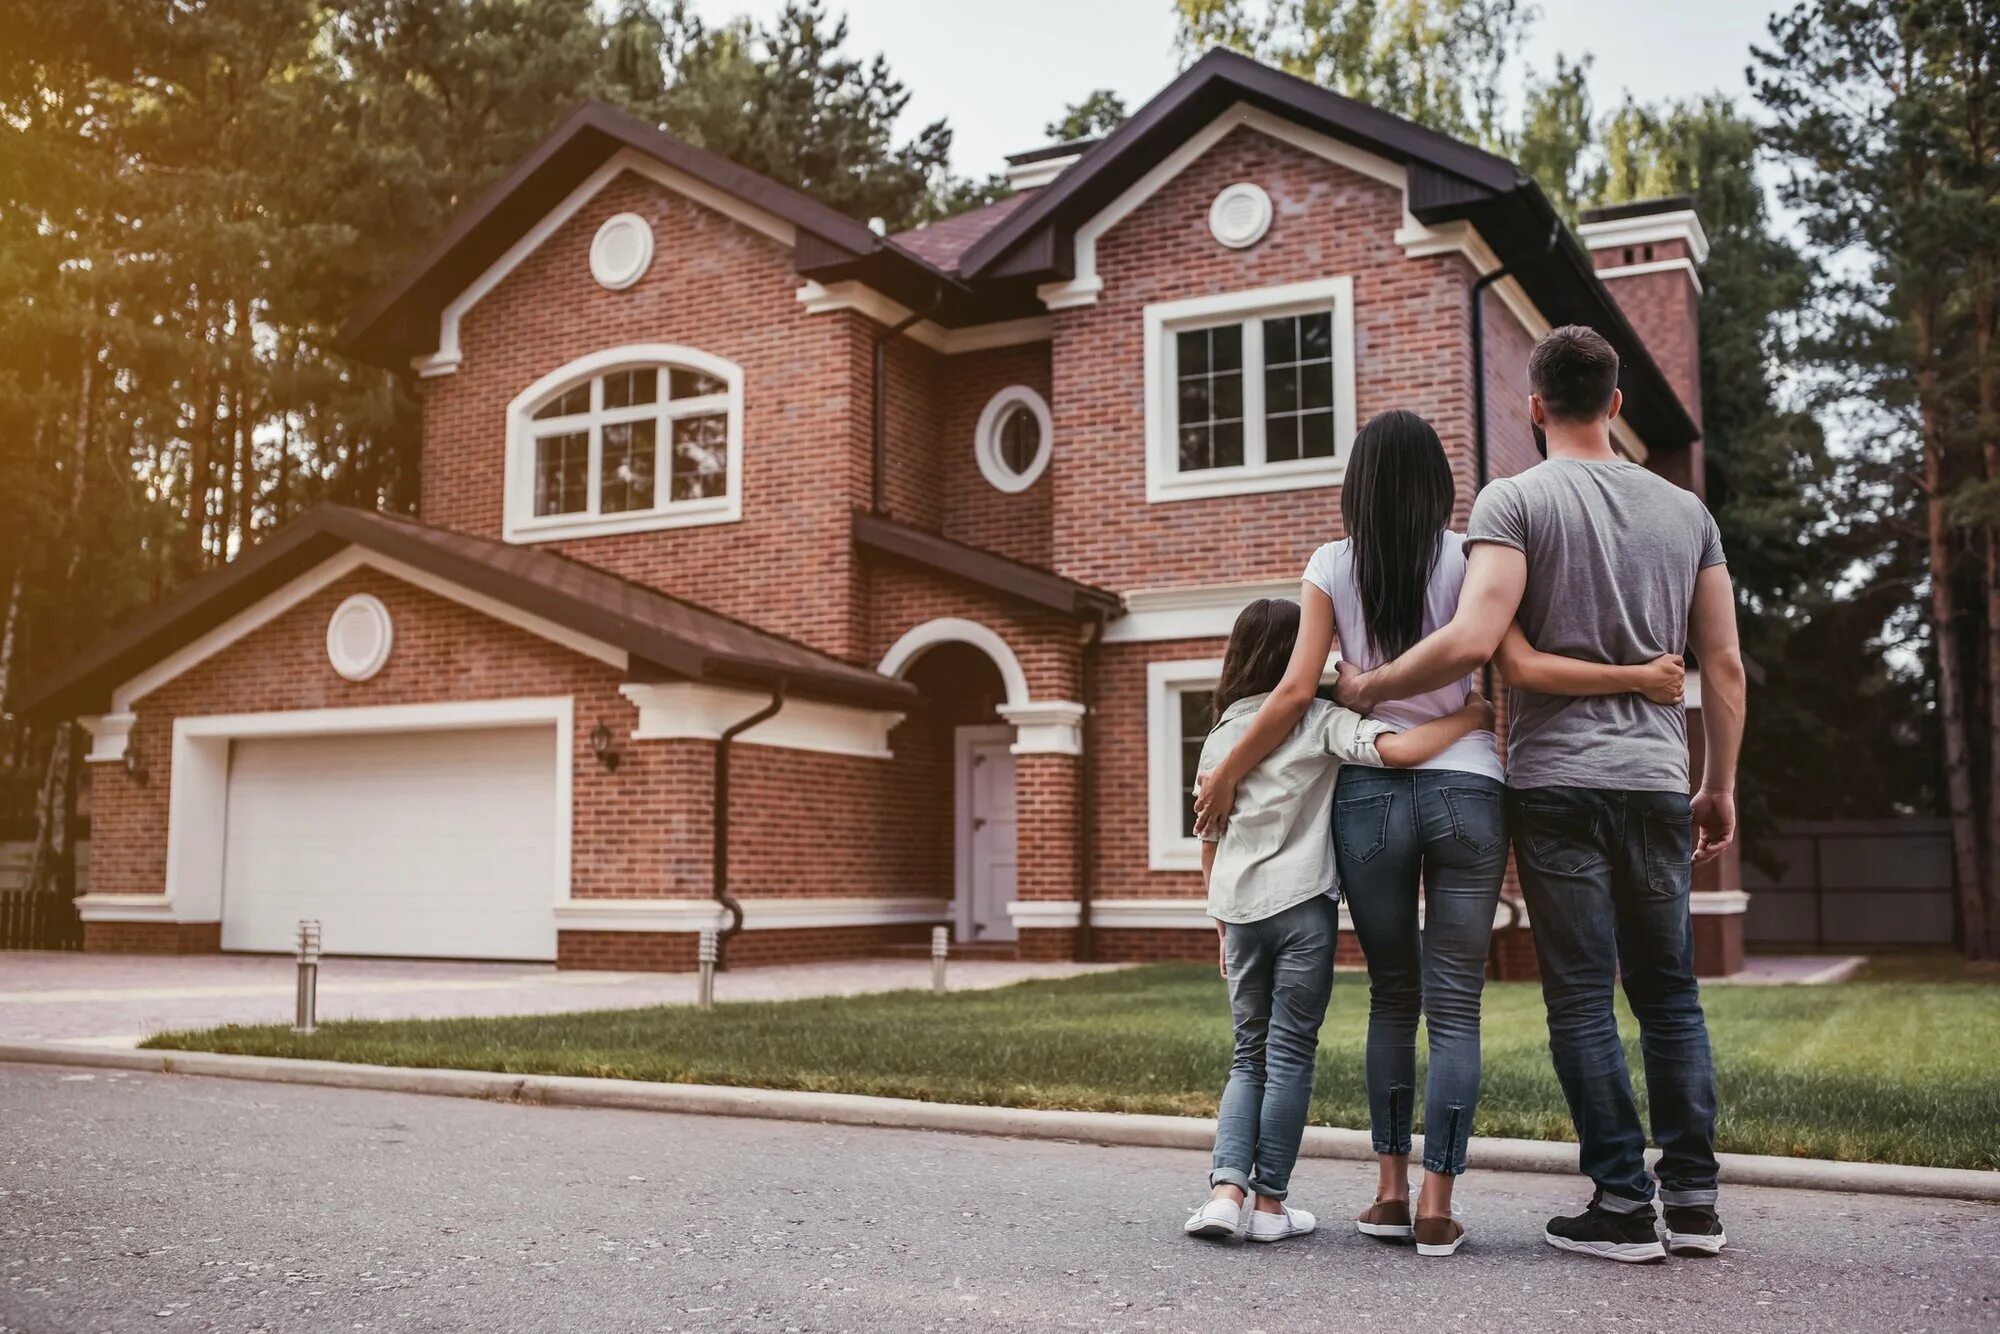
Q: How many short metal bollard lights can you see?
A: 3